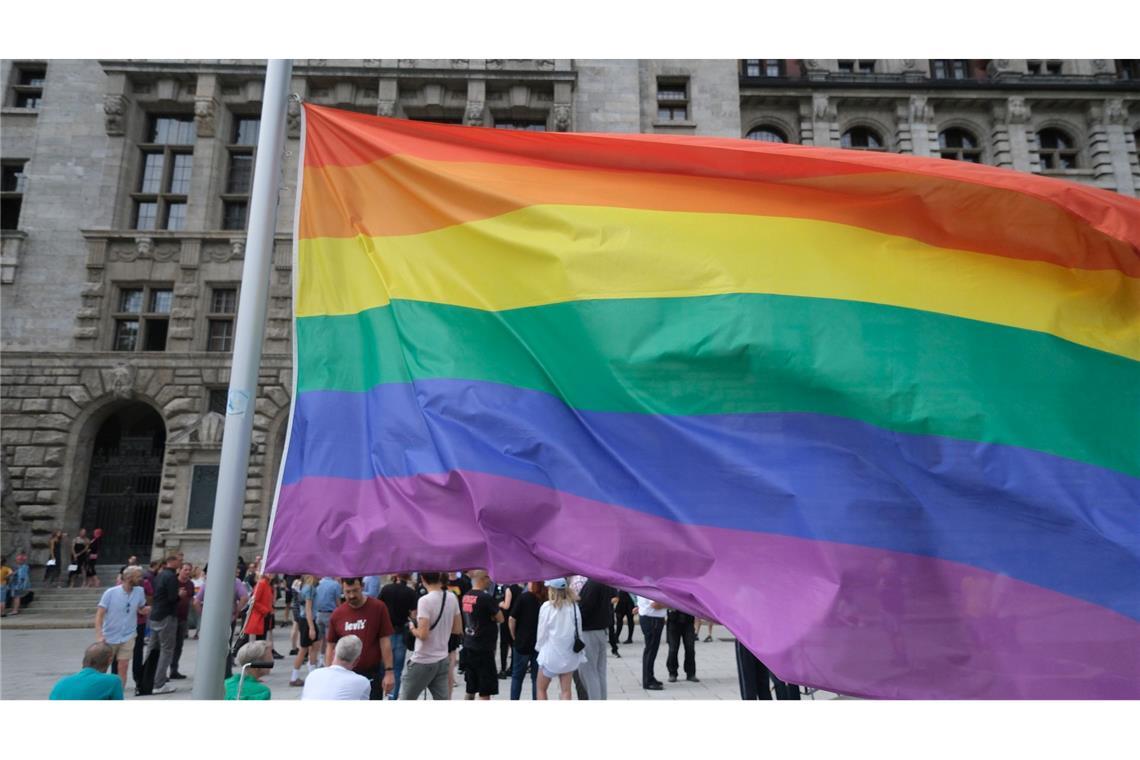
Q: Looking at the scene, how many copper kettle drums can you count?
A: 0